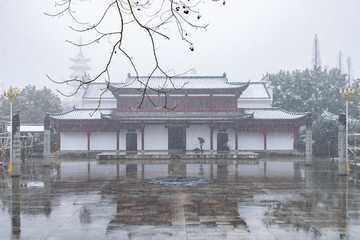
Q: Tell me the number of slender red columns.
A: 8